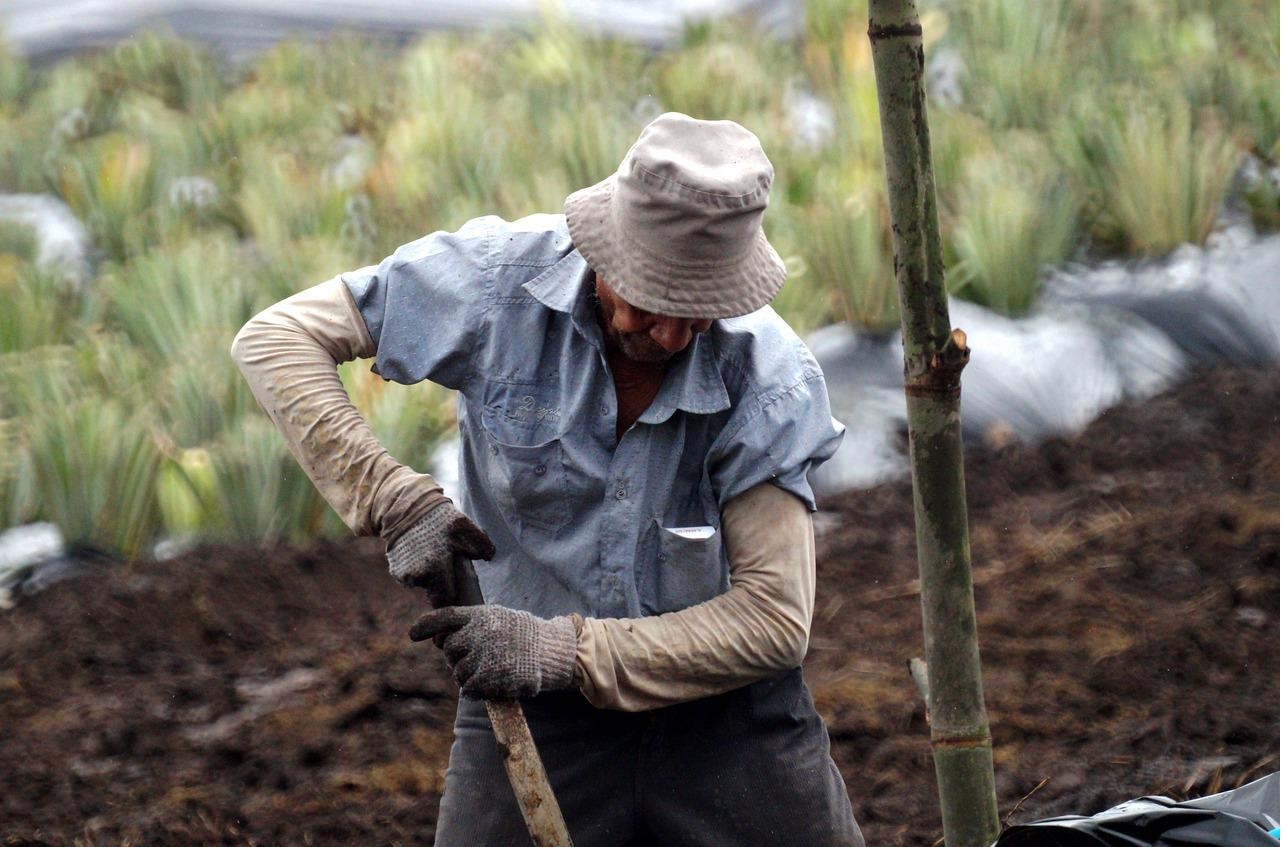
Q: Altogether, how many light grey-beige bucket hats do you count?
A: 1